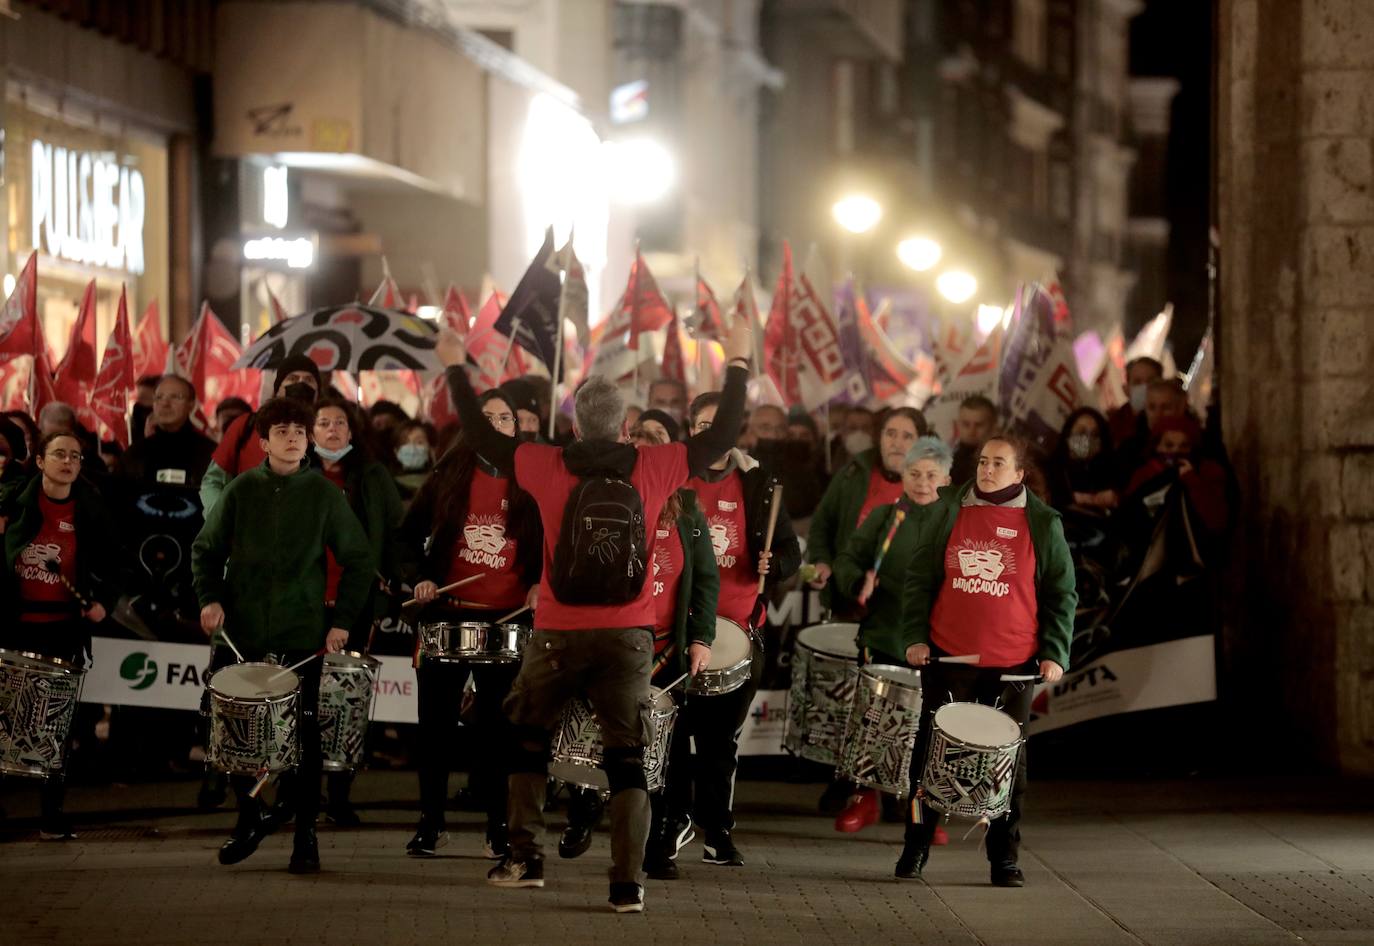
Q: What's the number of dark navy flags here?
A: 1